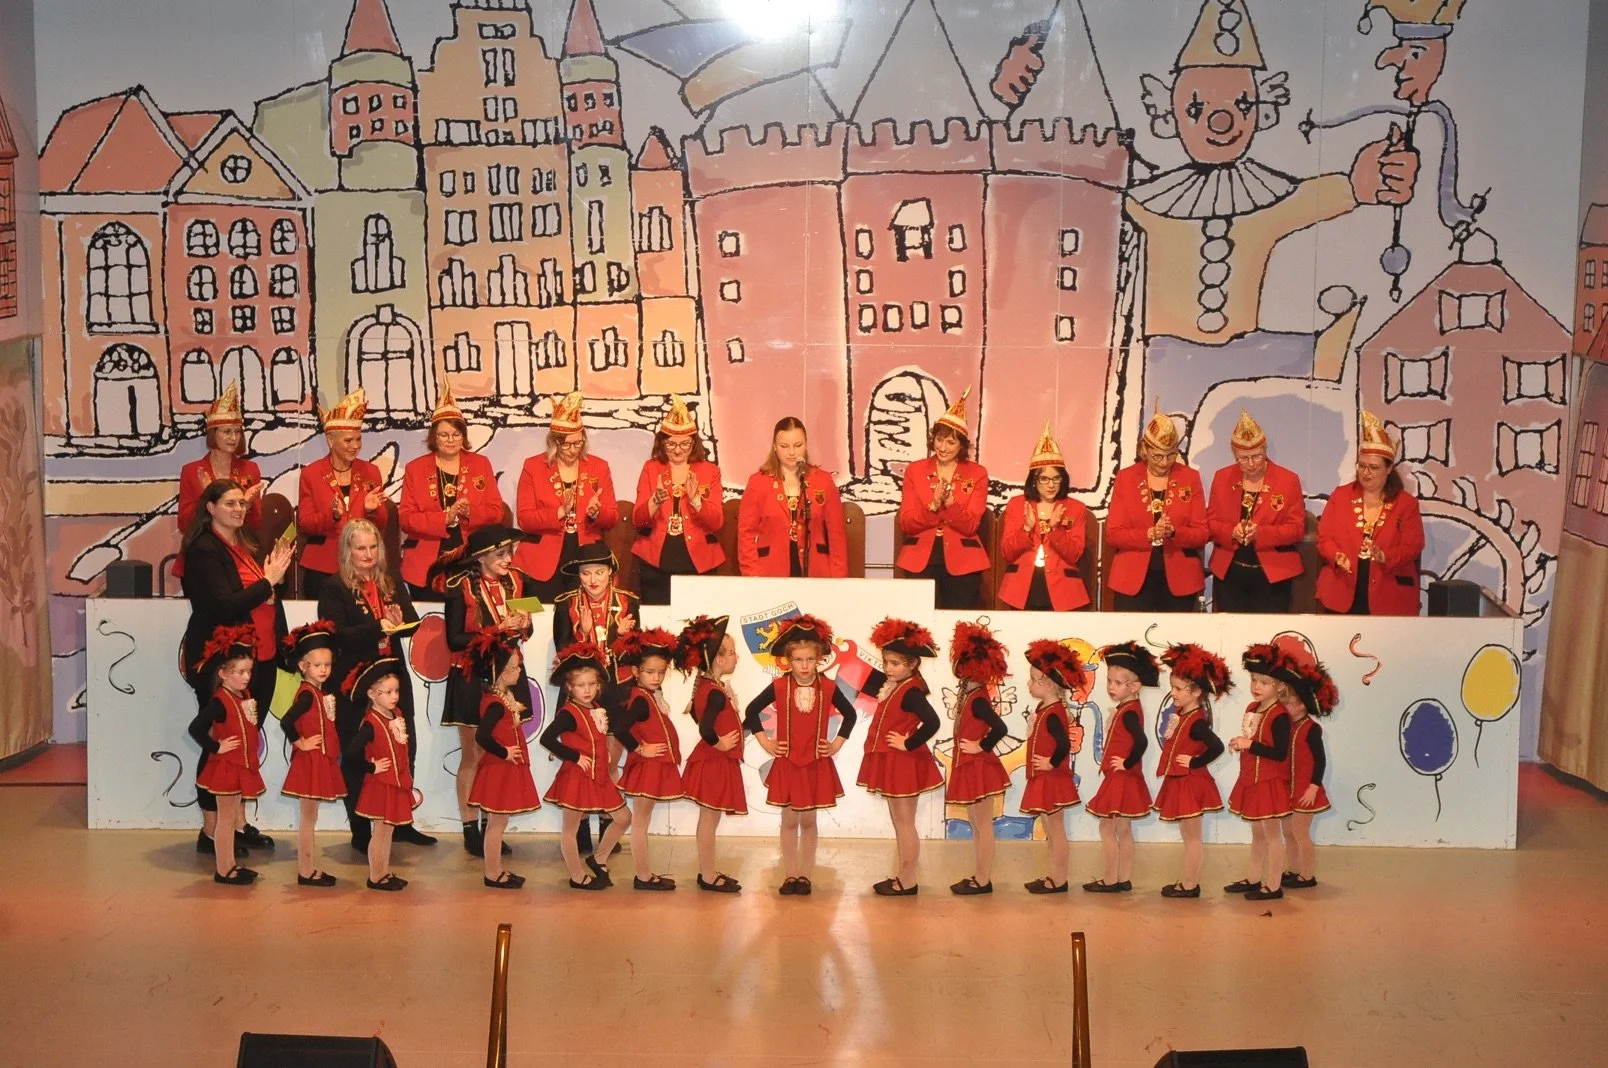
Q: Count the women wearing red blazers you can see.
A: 11